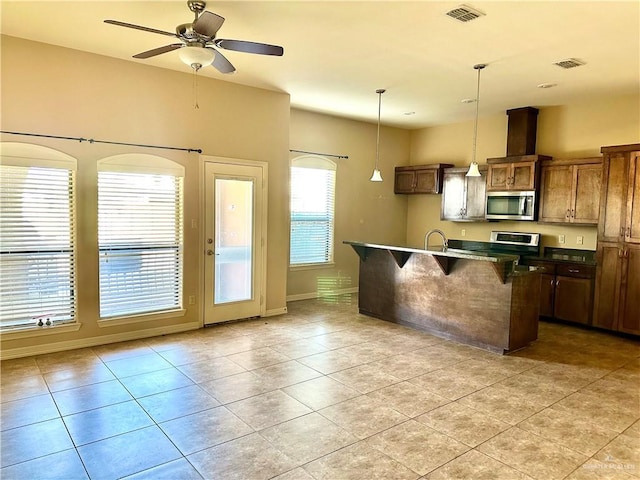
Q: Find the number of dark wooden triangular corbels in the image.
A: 4